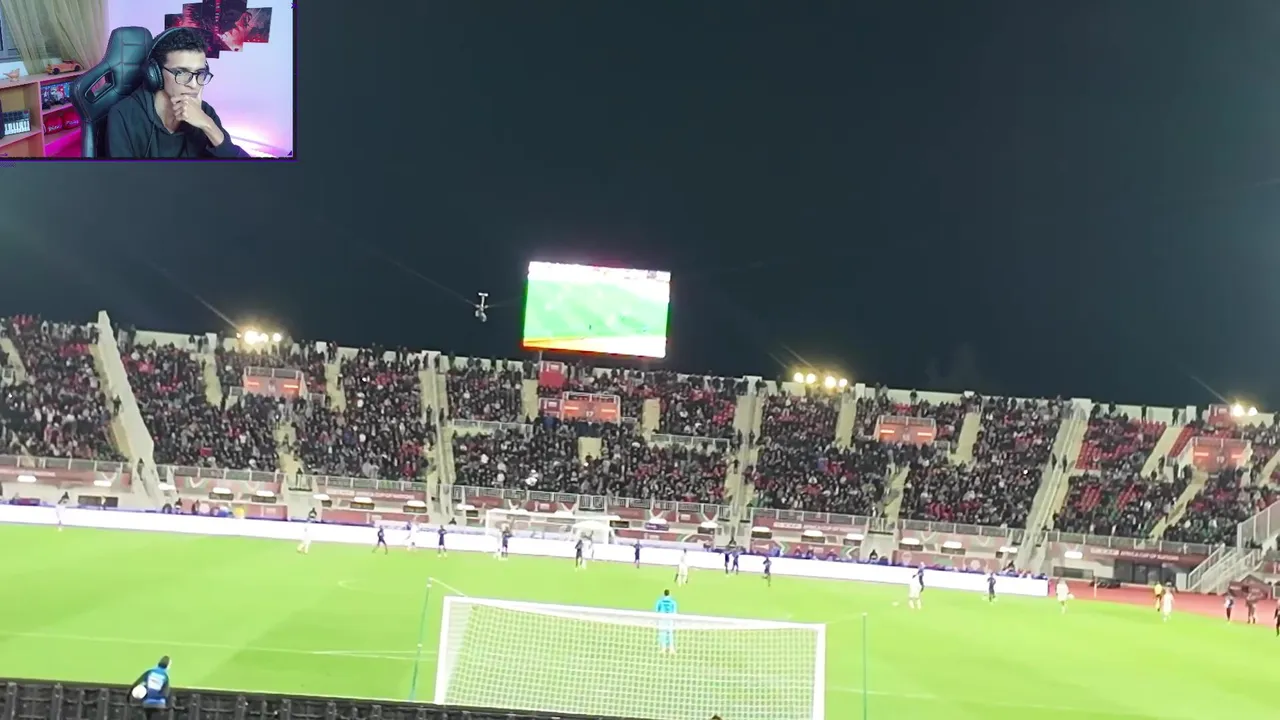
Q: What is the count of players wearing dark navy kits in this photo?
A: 10